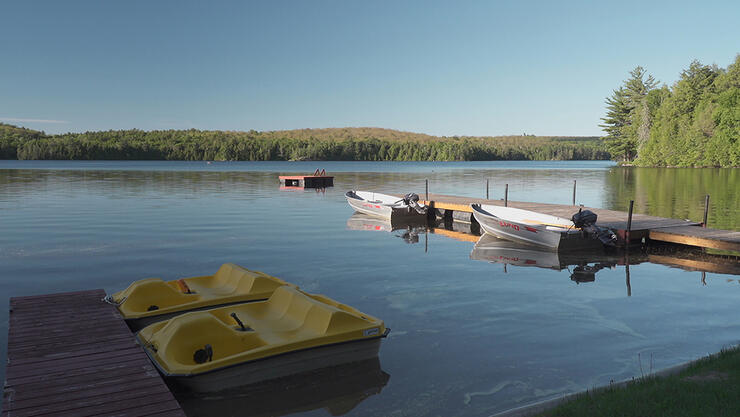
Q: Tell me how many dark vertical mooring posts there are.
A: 6